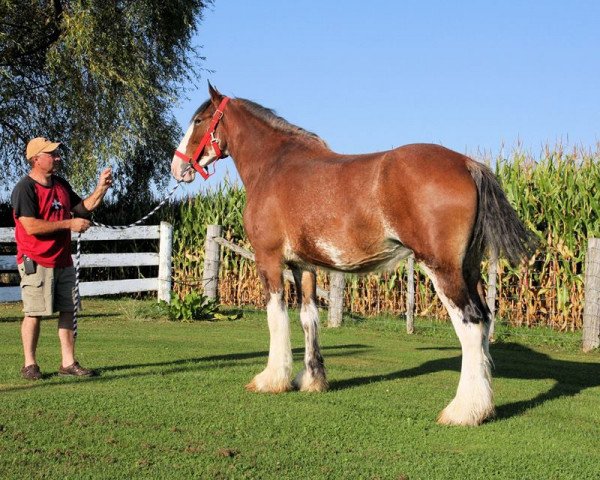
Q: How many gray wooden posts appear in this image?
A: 5